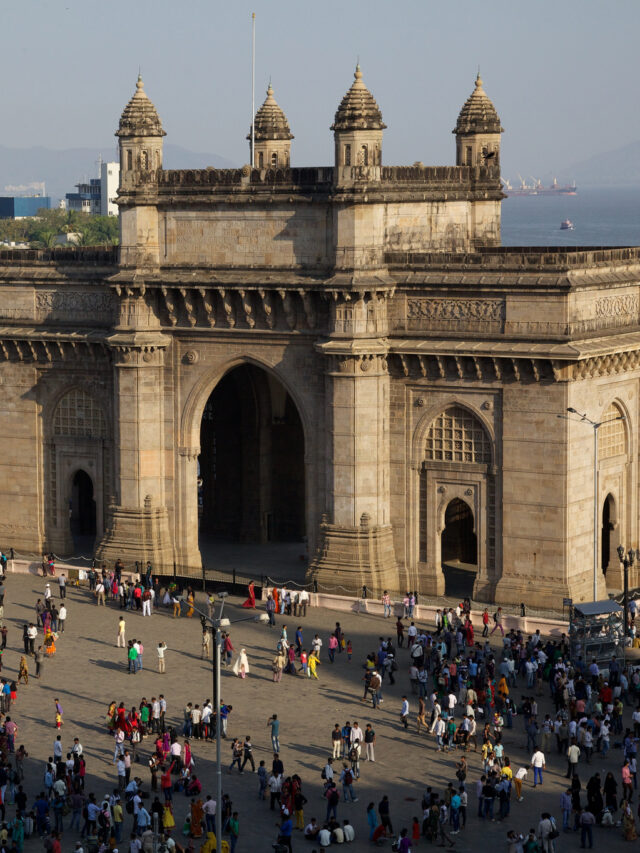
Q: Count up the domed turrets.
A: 4